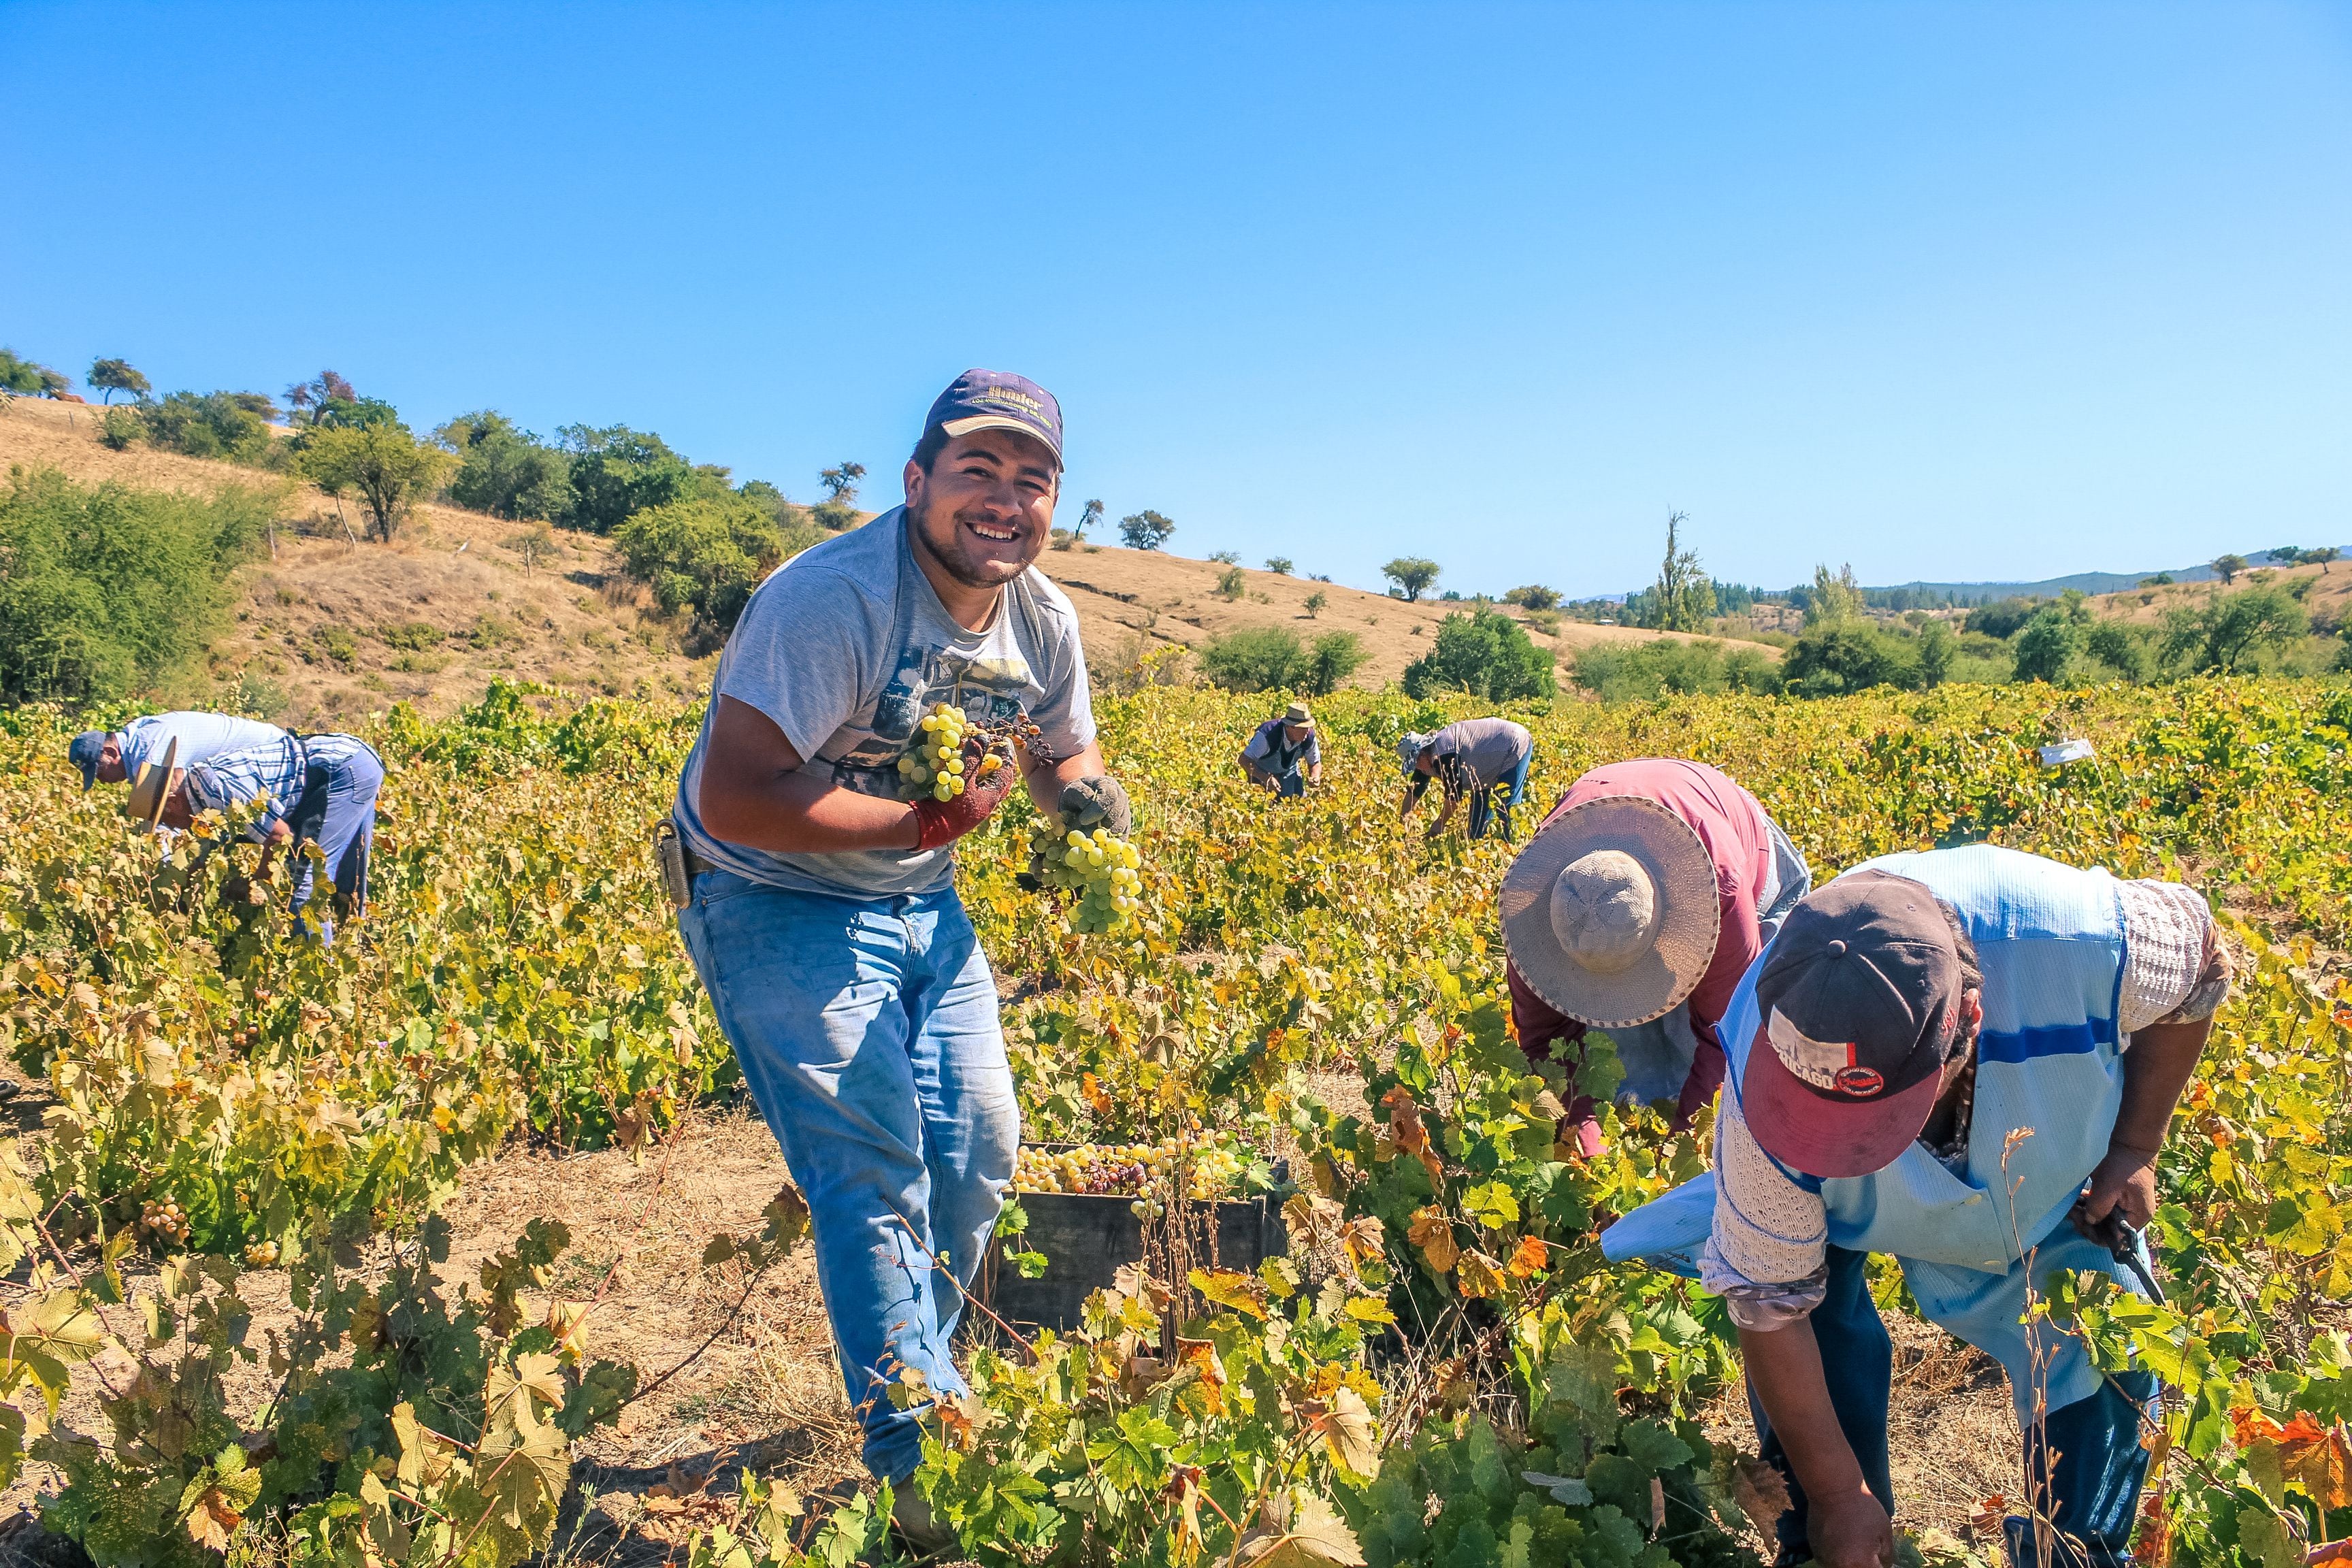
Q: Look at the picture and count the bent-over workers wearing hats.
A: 6